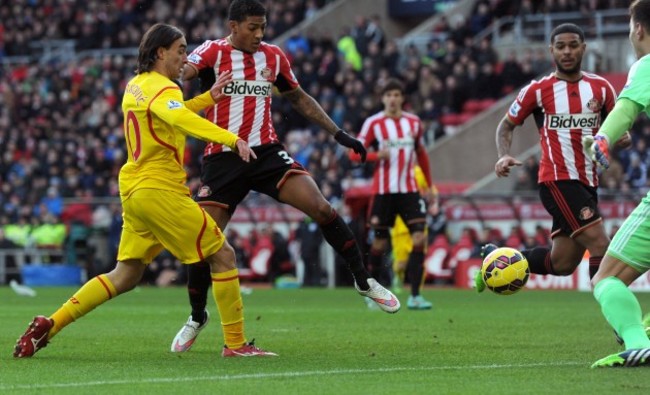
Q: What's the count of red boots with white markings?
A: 2